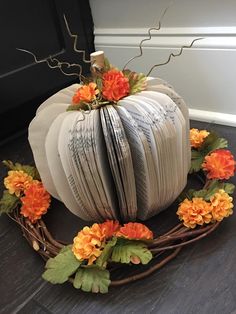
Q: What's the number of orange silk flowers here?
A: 11